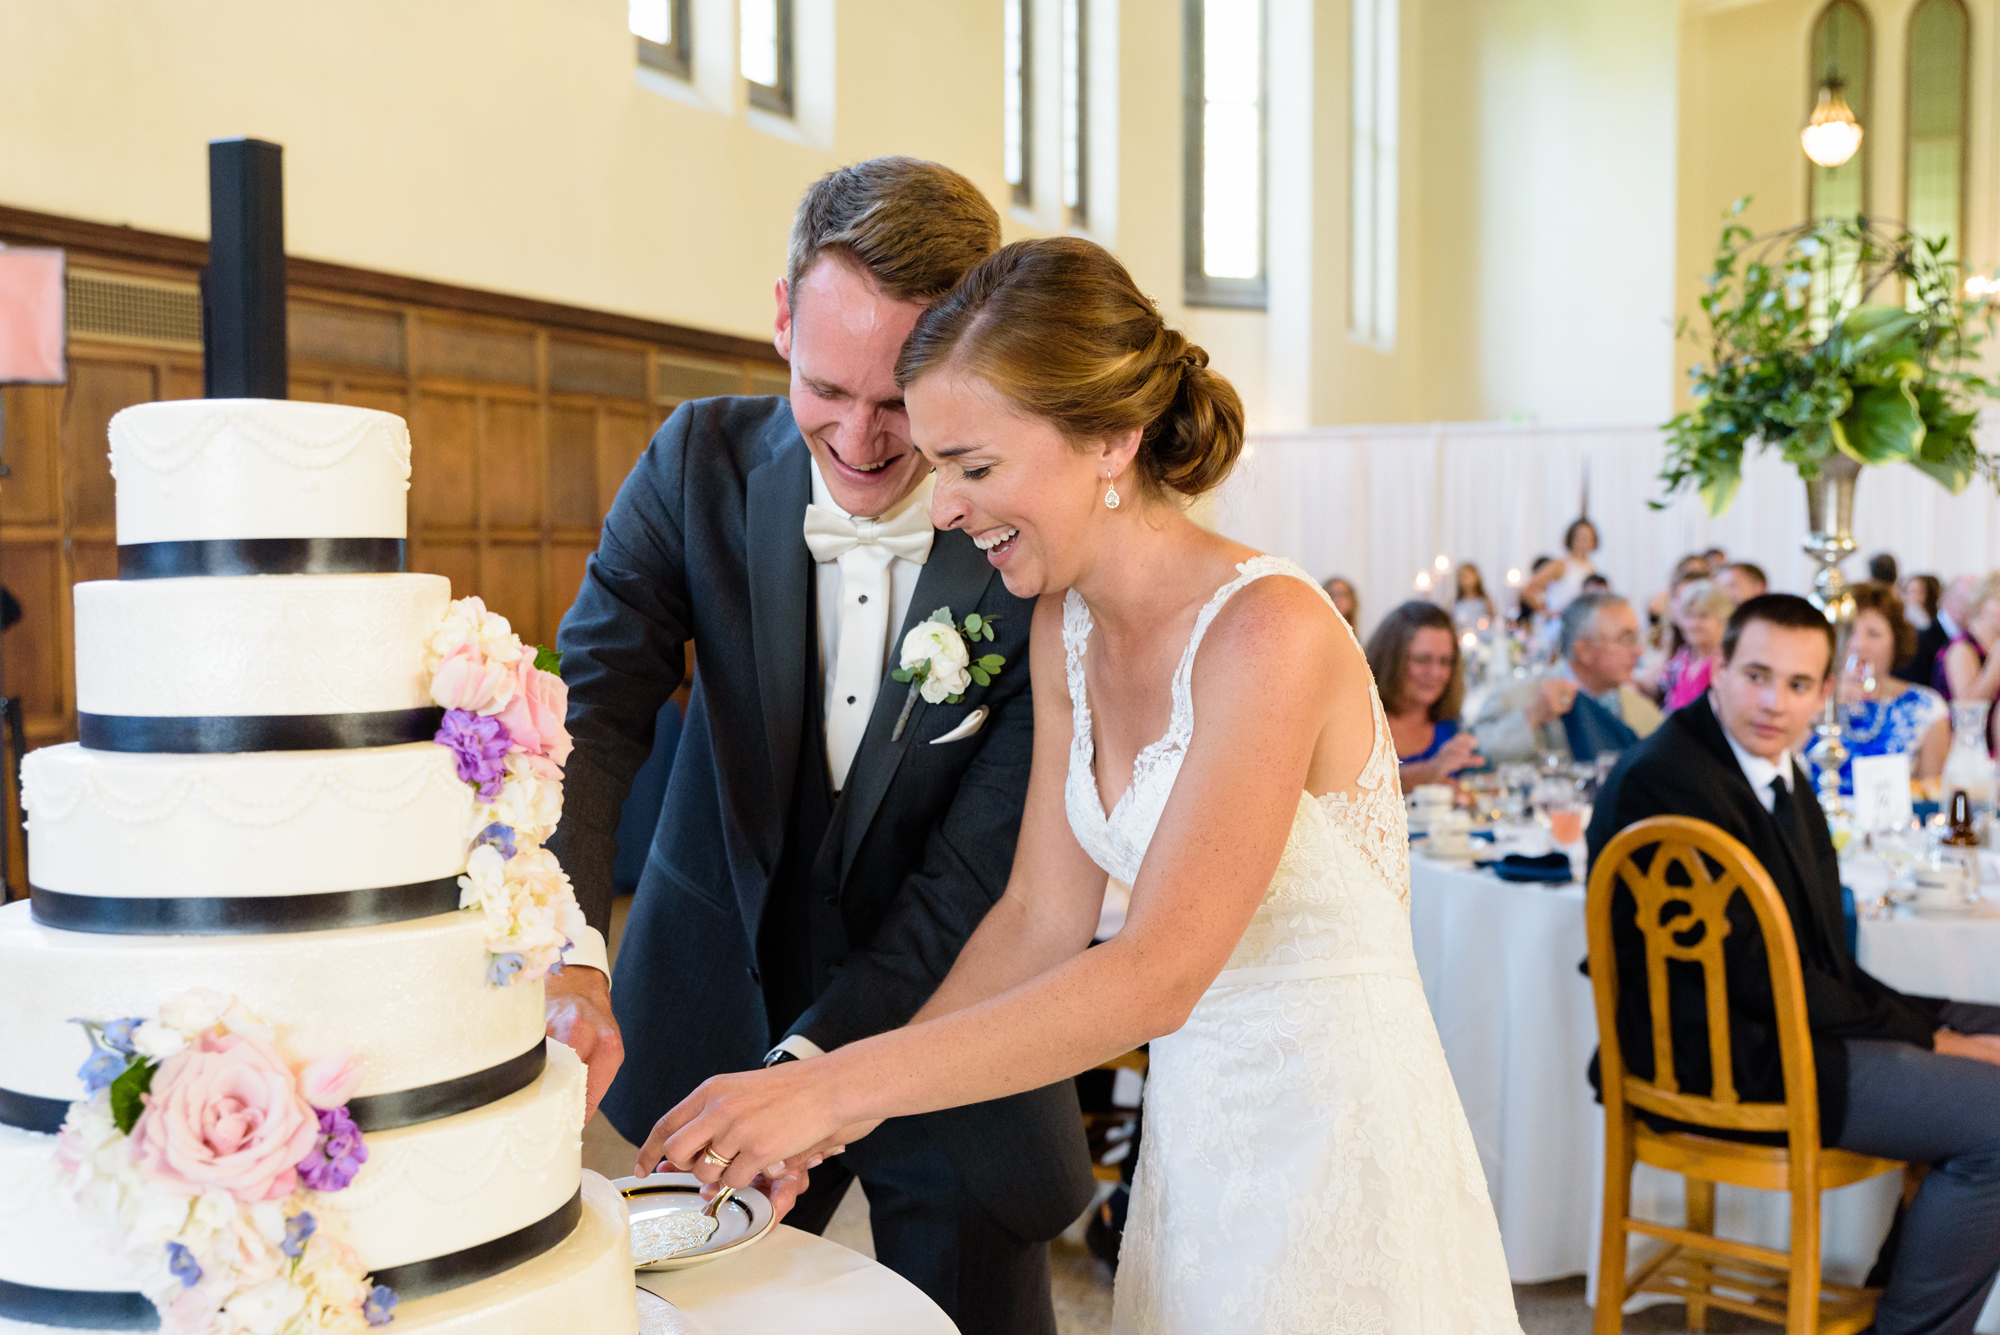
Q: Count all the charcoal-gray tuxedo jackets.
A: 1